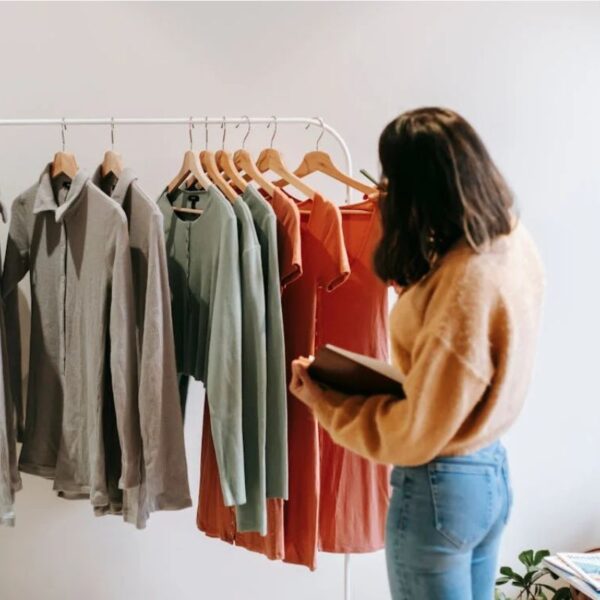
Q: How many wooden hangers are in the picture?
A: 8